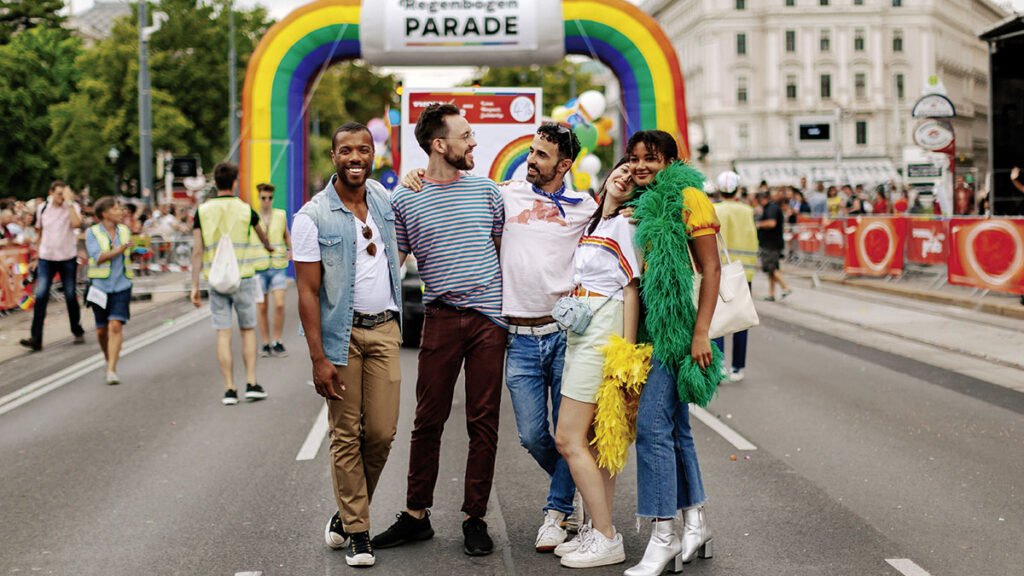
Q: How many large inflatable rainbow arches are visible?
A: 1